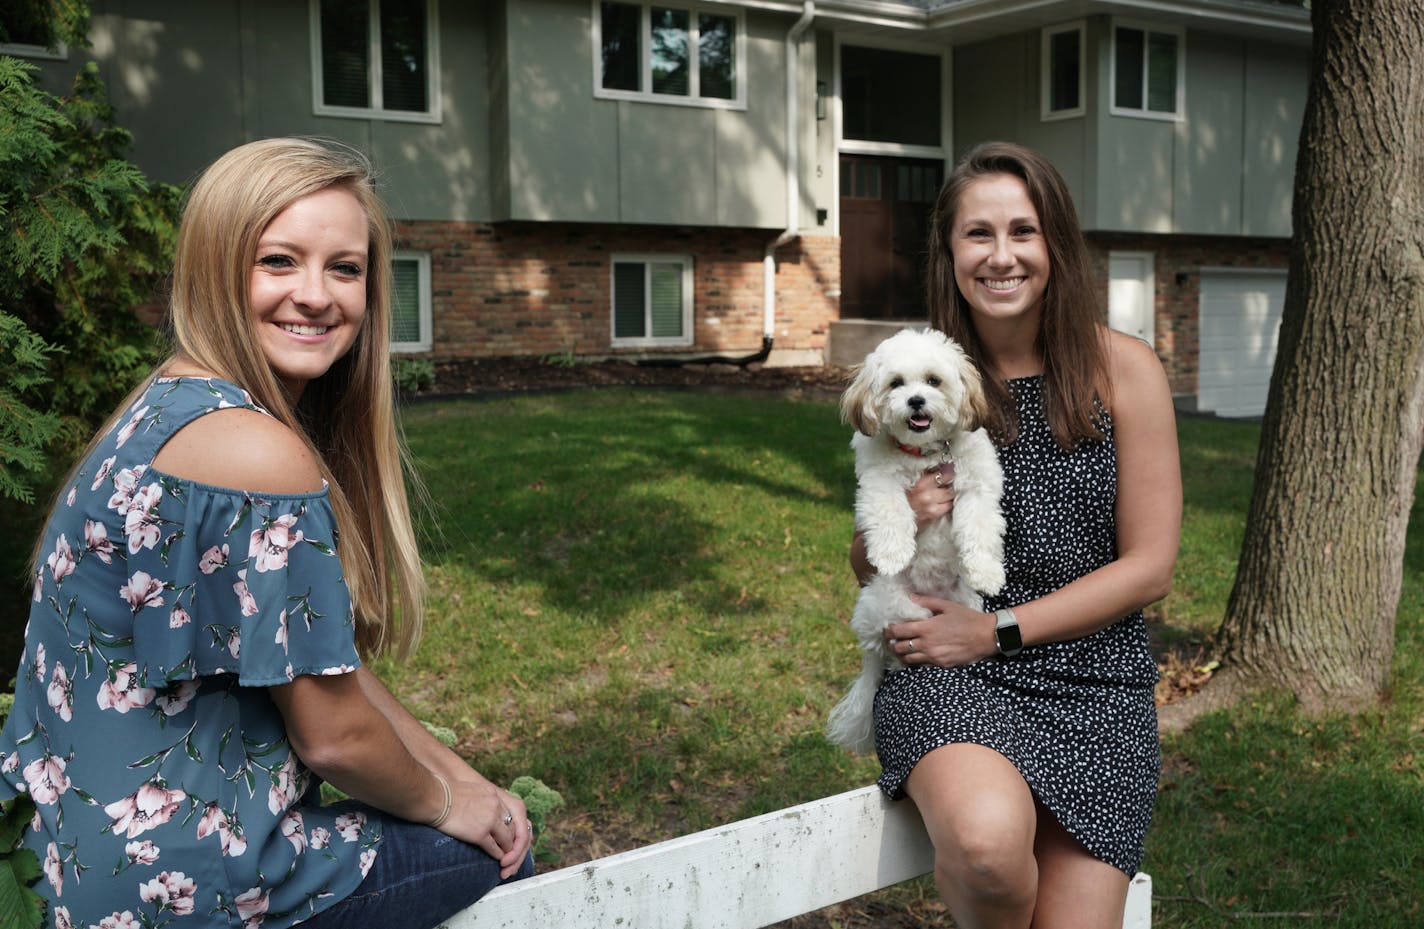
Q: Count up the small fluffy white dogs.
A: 1